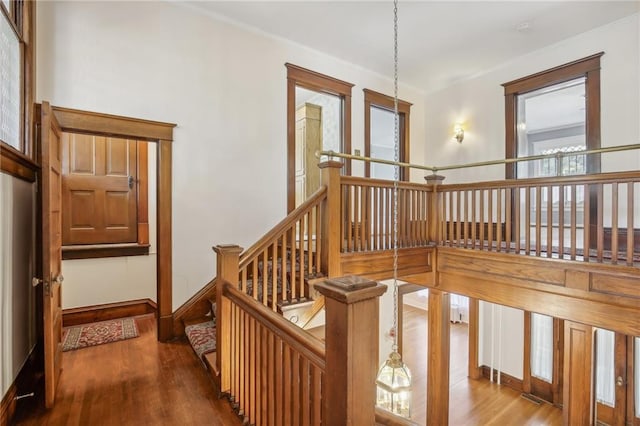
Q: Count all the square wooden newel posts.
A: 4